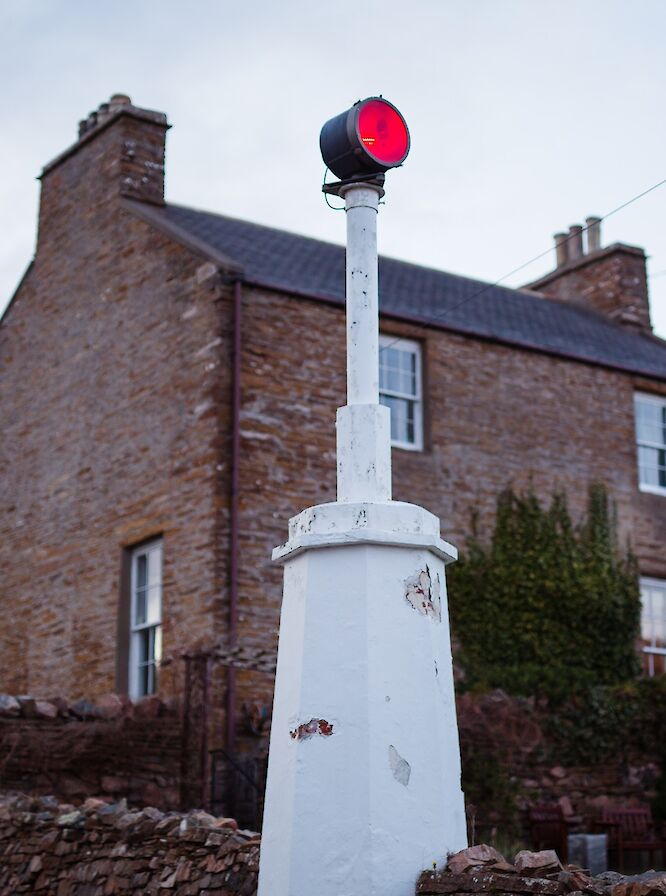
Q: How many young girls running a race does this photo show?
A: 0